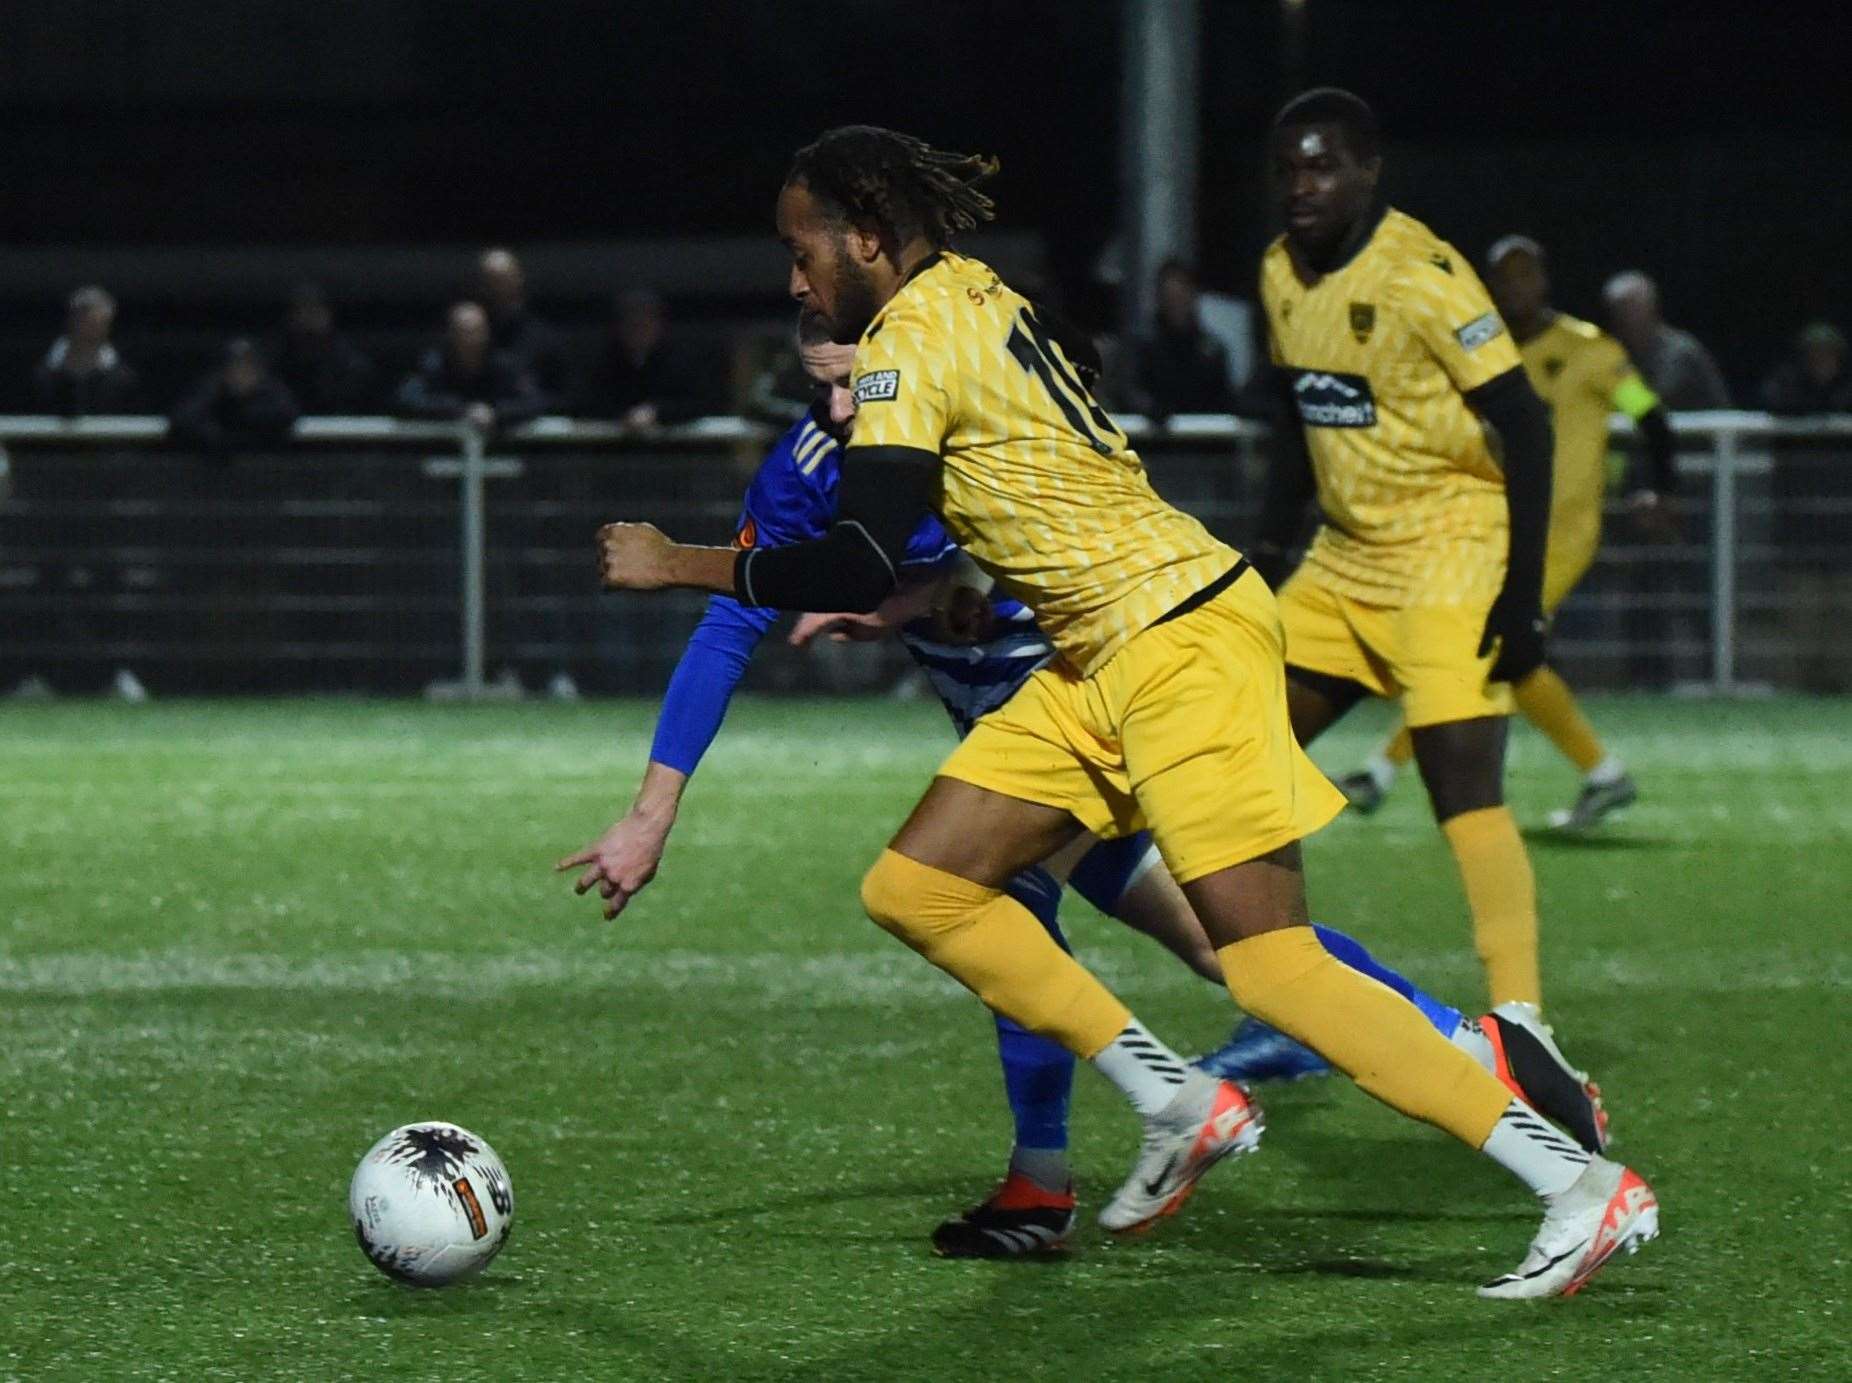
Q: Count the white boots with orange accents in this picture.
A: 2